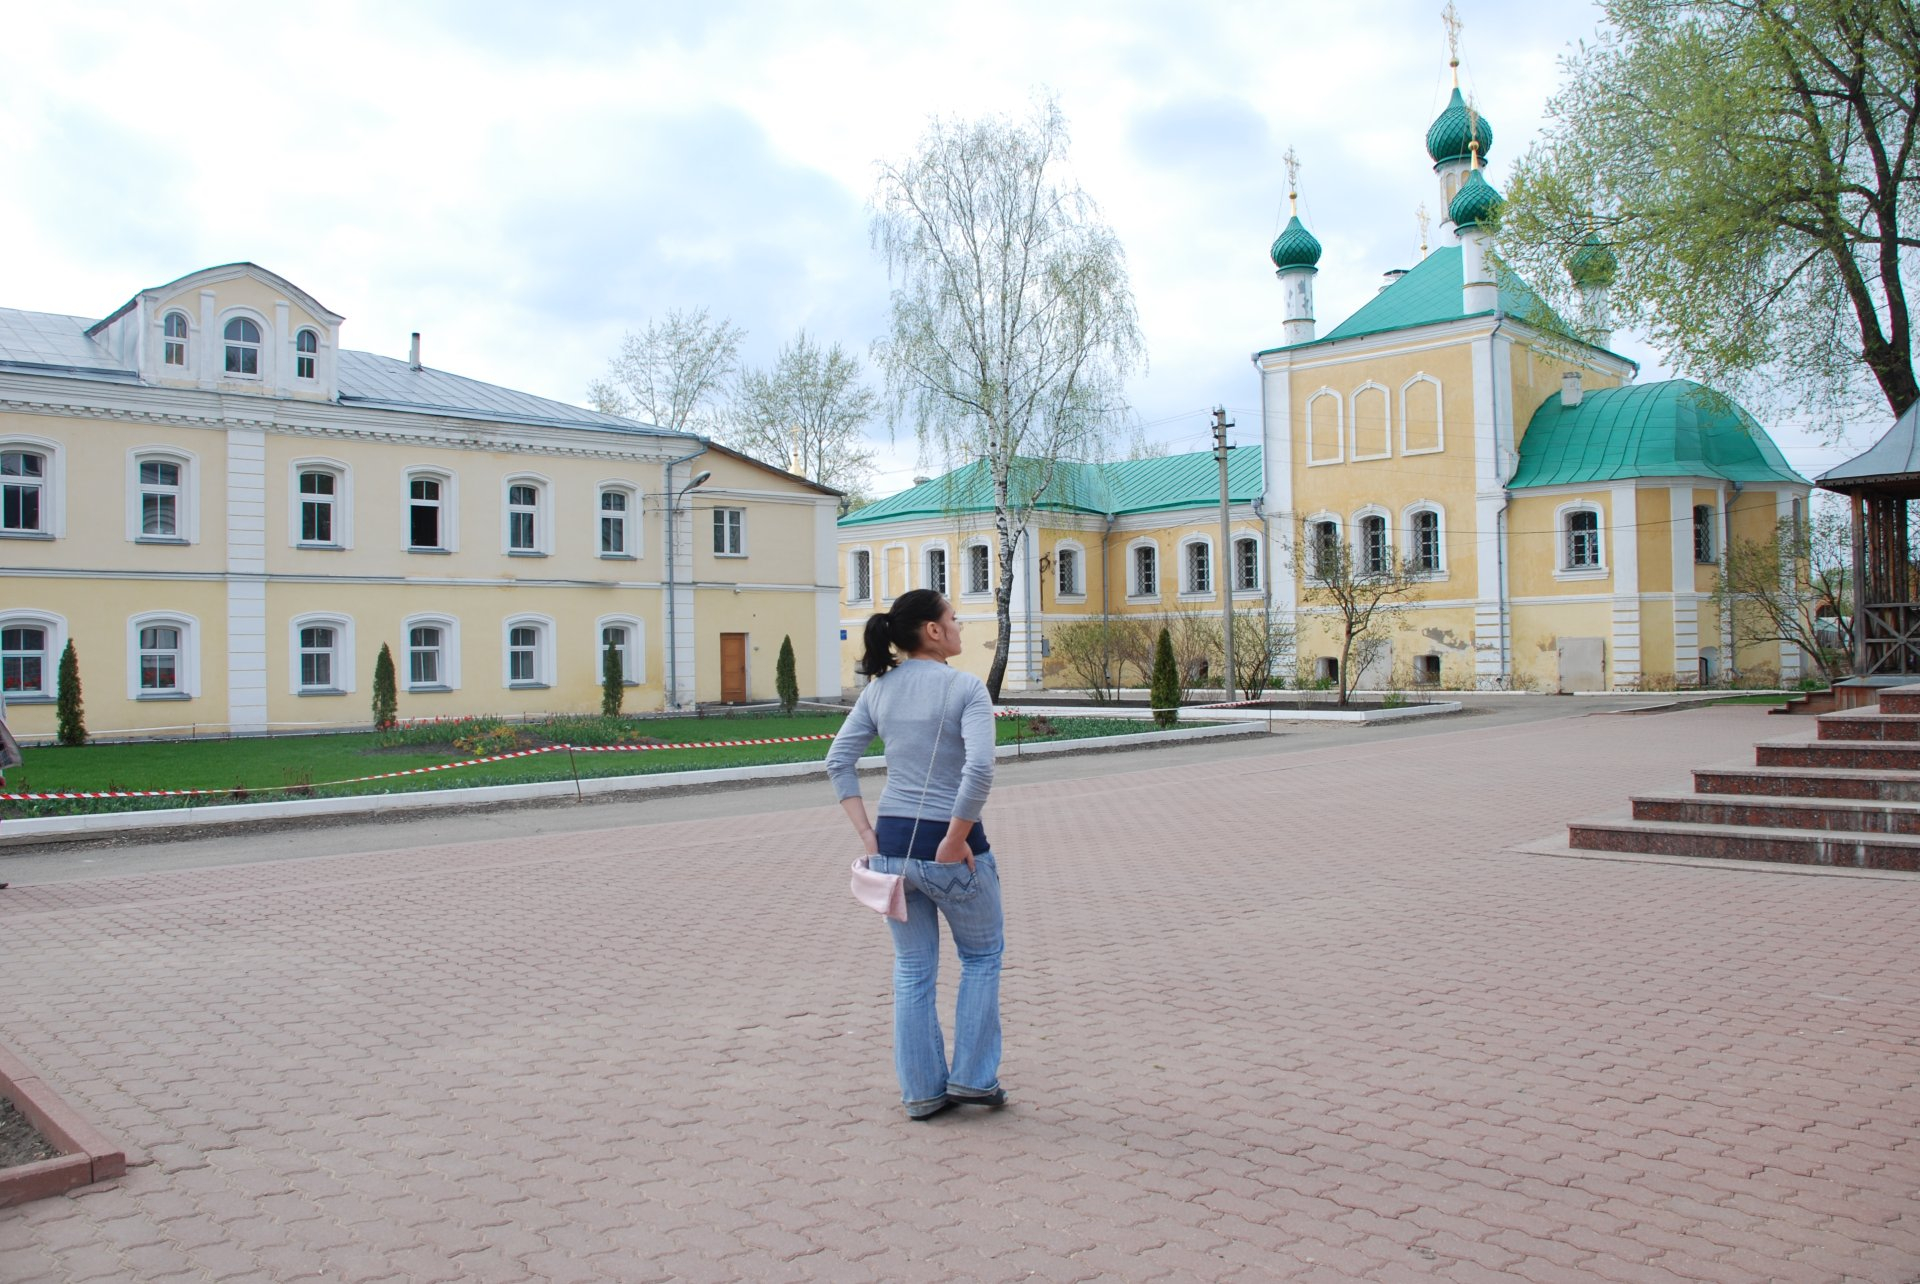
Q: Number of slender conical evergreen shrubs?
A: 5